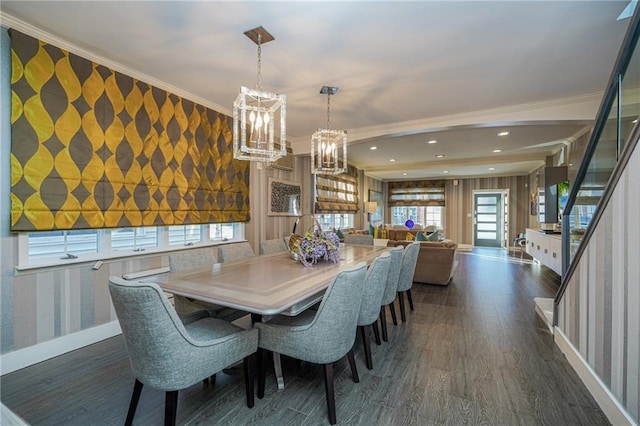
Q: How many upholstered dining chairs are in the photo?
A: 10